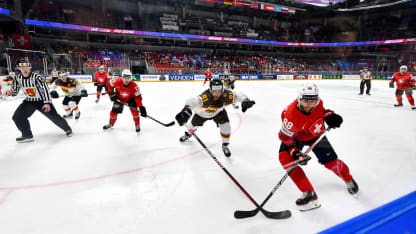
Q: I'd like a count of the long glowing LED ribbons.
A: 1